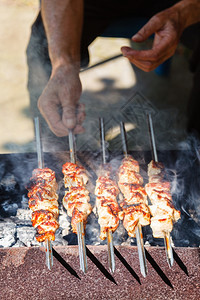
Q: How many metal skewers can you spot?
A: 5